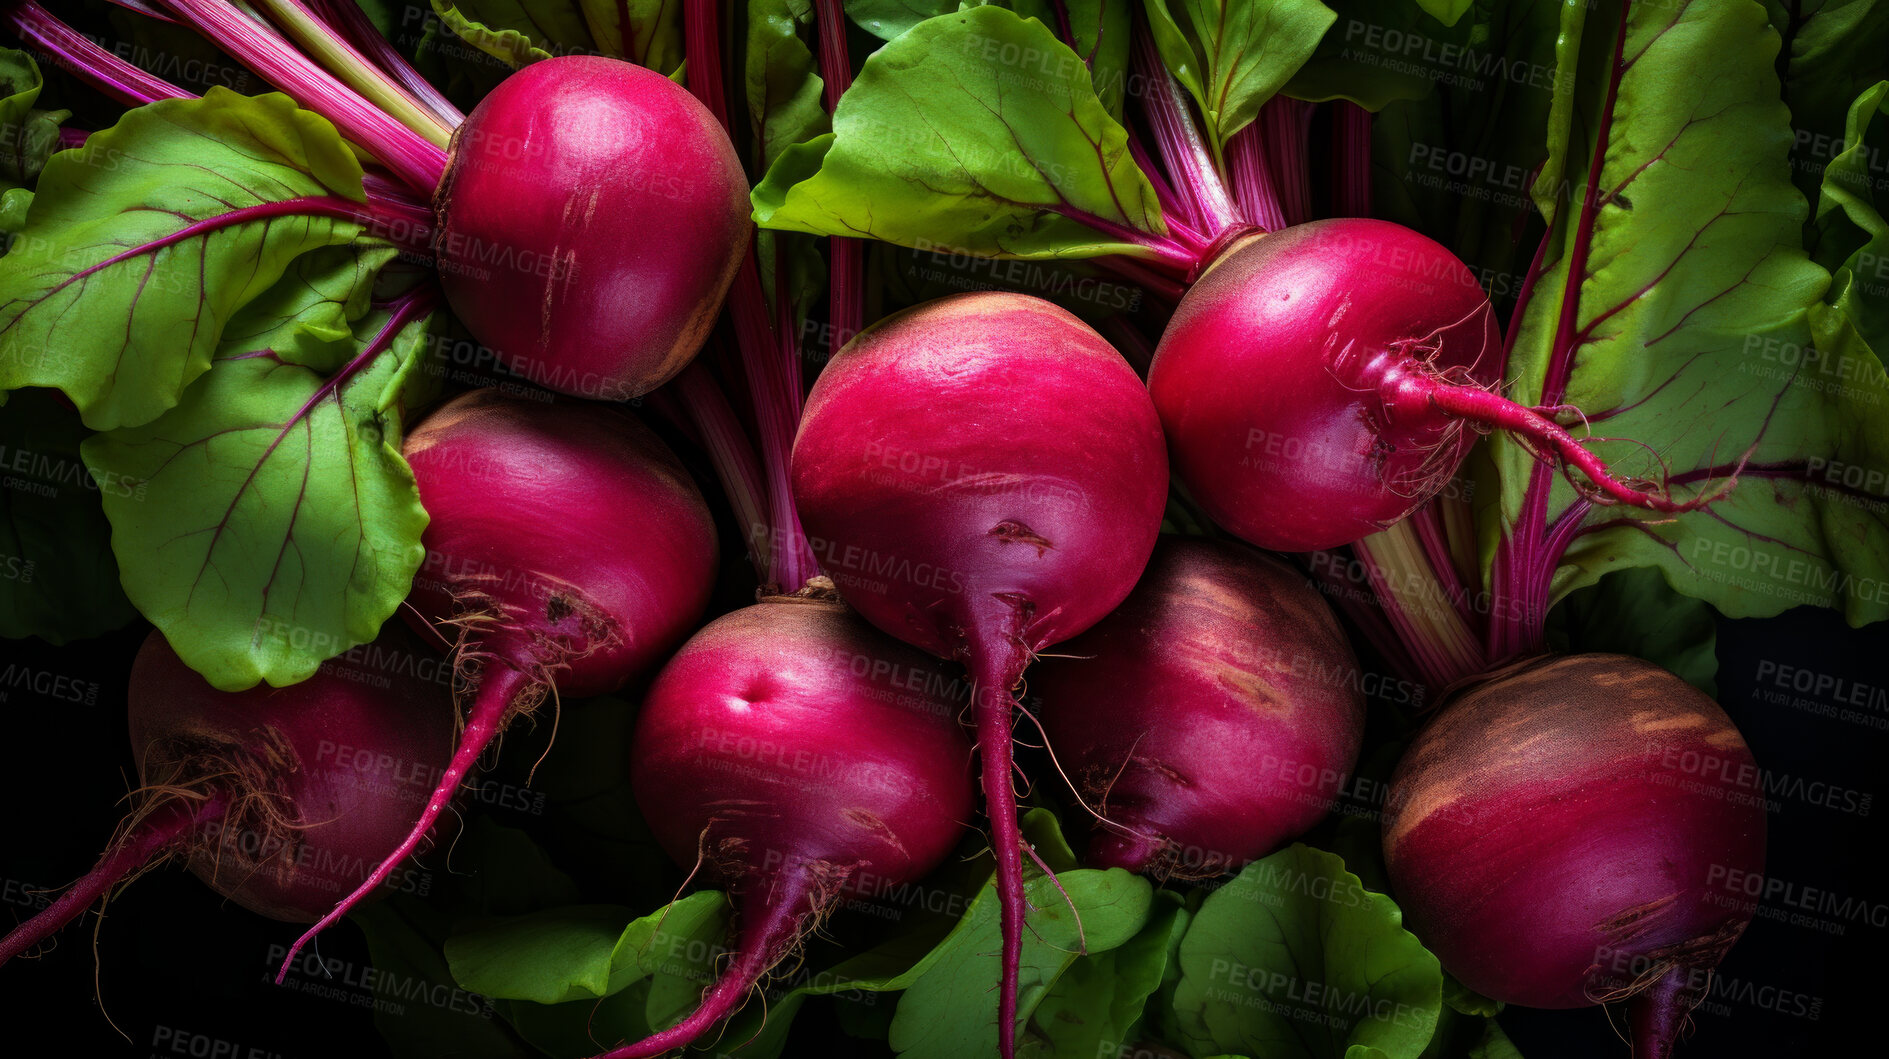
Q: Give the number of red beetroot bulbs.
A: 8